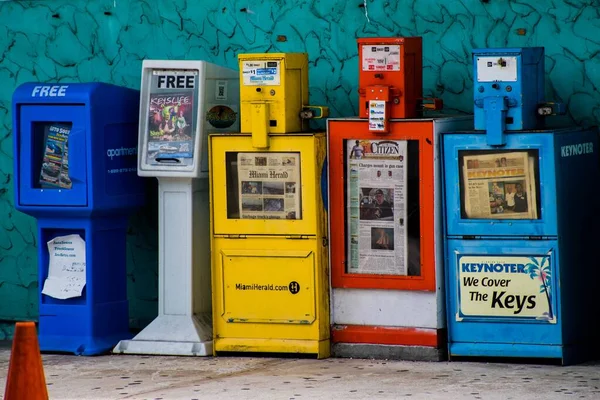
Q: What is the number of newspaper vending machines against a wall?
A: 5